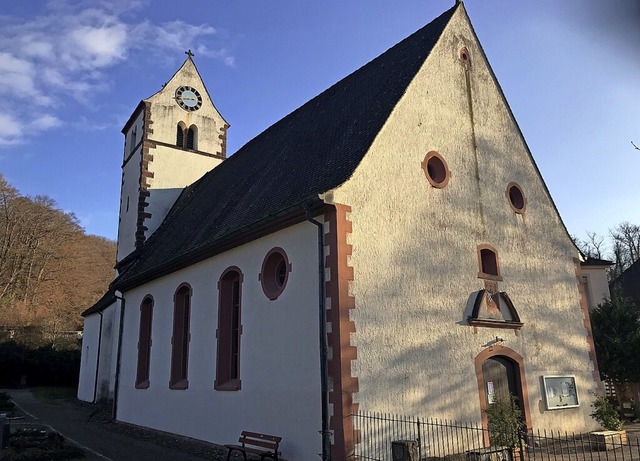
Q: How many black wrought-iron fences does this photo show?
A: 1